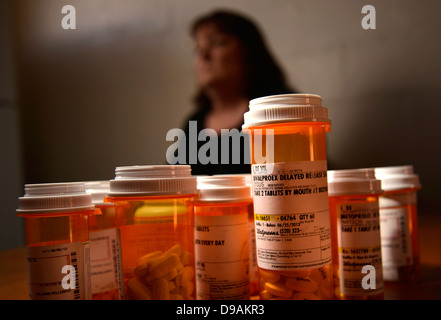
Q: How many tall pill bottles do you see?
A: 1